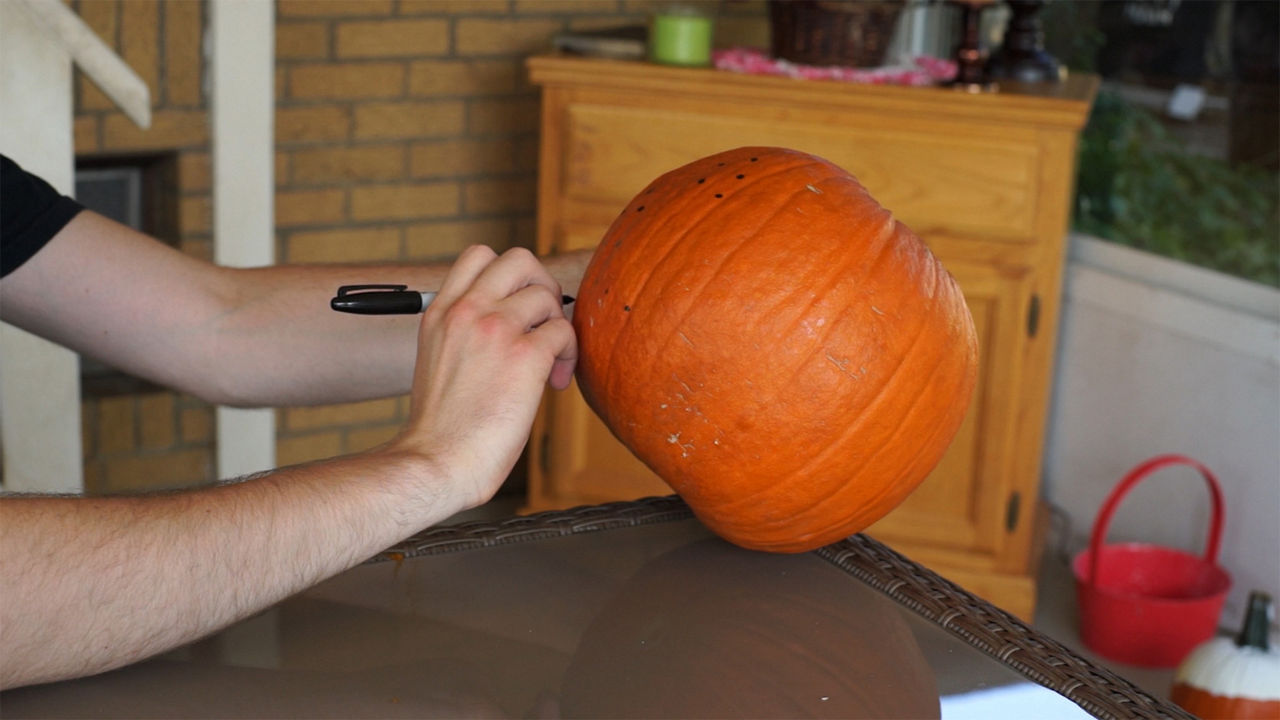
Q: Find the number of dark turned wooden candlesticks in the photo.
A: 2